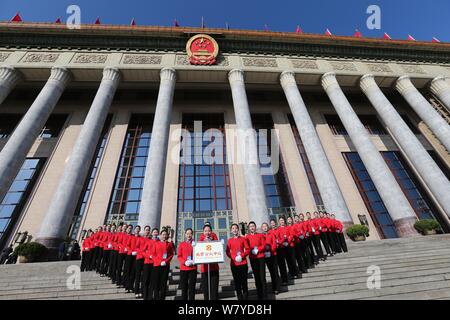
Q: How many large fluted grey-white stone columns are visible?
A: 10